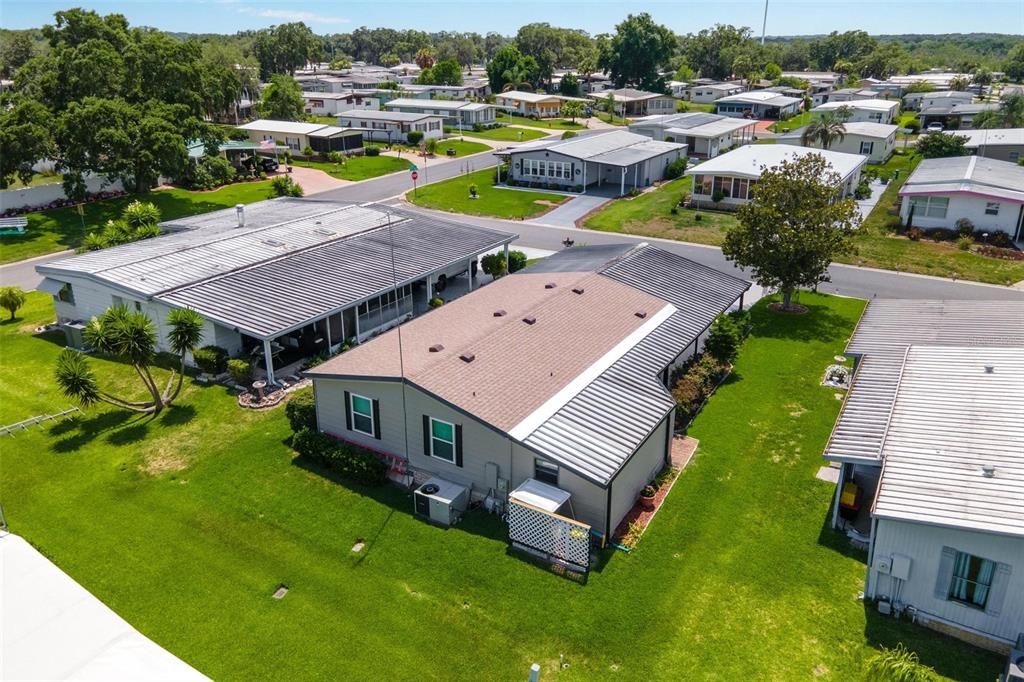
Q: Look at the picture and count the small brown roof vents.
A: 7